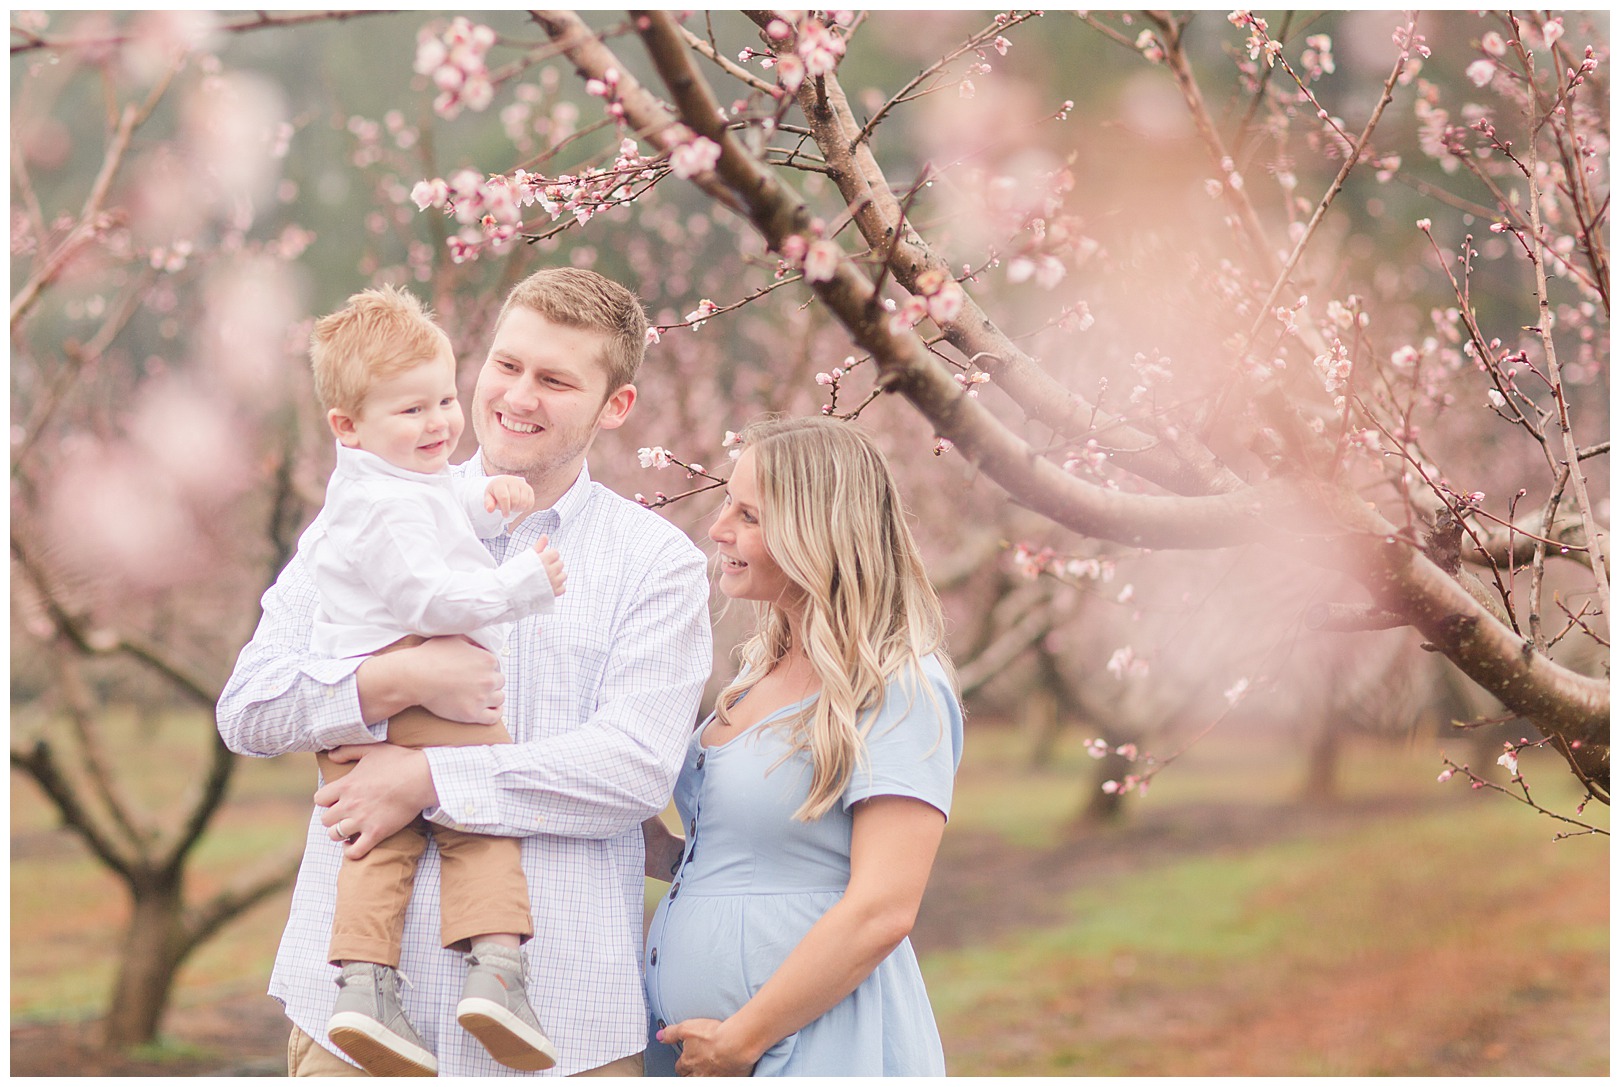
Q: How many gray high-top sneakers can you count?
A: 2